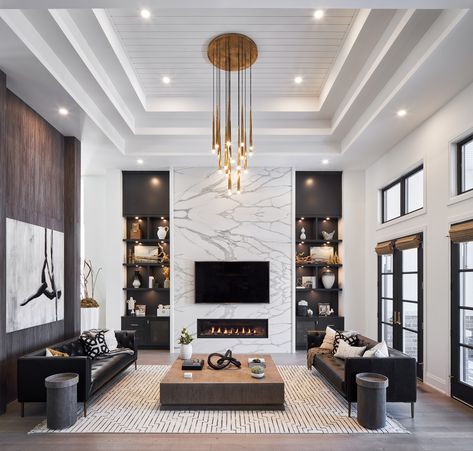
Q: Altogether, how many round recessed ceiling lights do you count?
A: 8